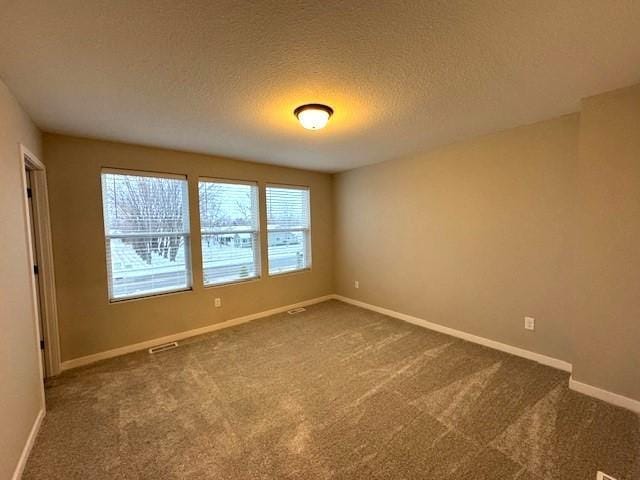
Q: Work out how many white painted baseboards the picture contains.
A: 4